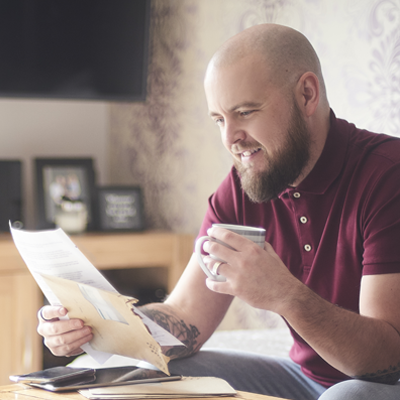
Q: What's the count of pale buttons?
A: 3